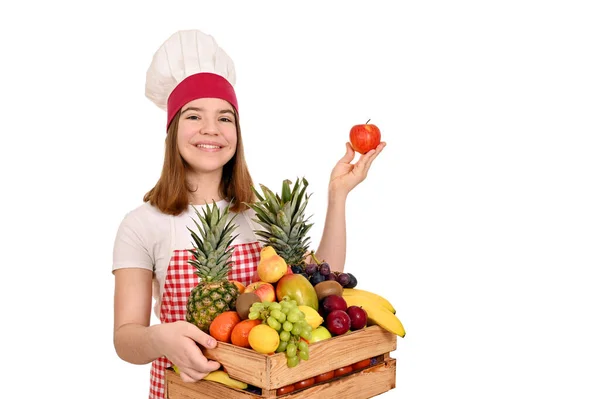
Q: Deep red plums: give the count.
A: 3